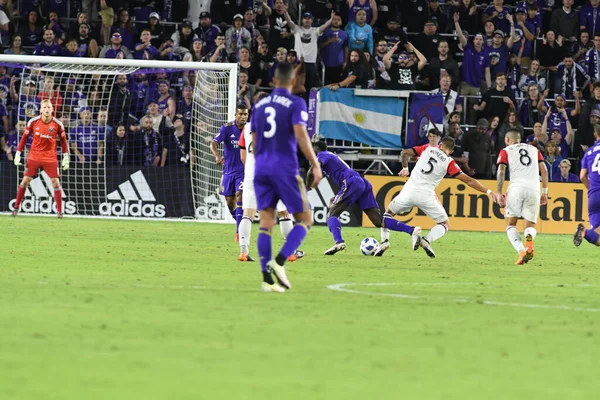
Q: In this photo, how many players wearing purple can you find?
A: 4